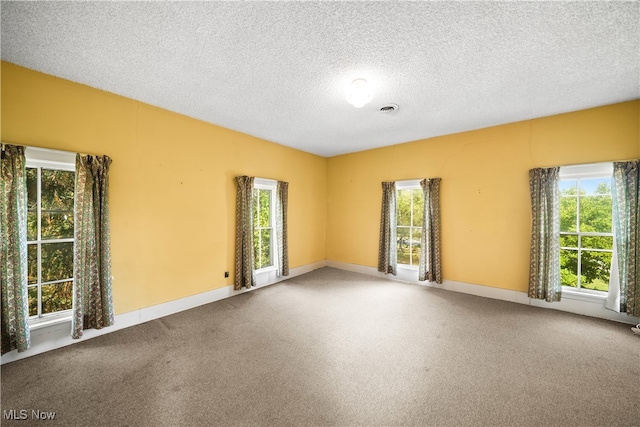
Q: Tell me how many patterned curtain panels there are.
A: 8